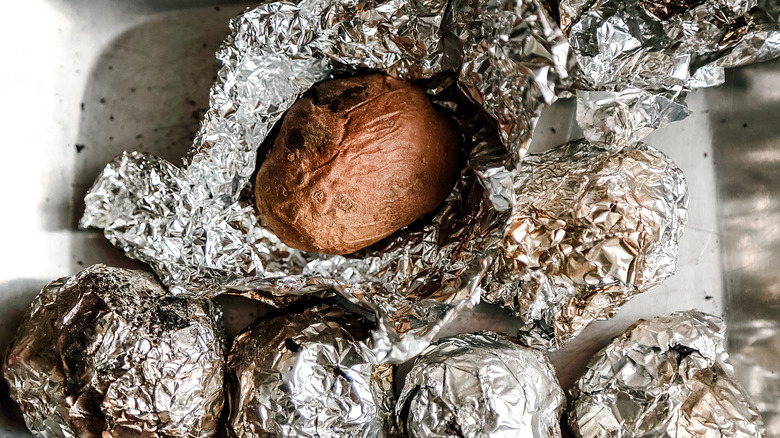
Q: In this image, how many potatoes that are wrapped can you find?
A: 5